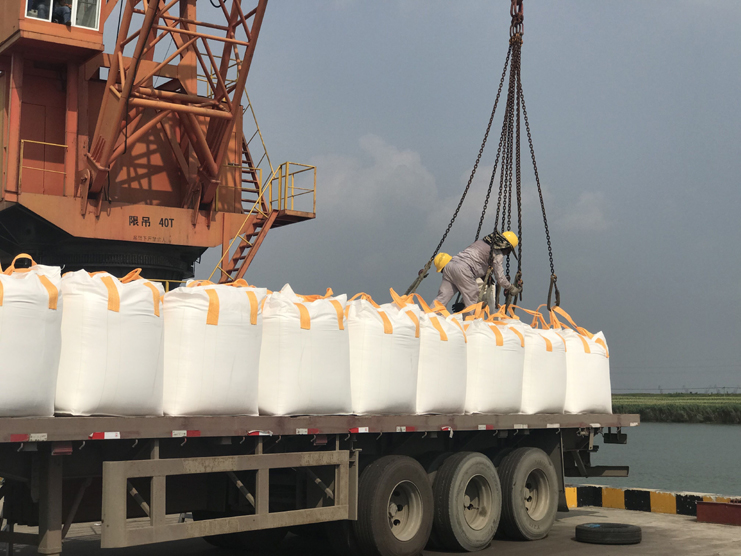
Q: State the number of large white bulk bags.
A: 9